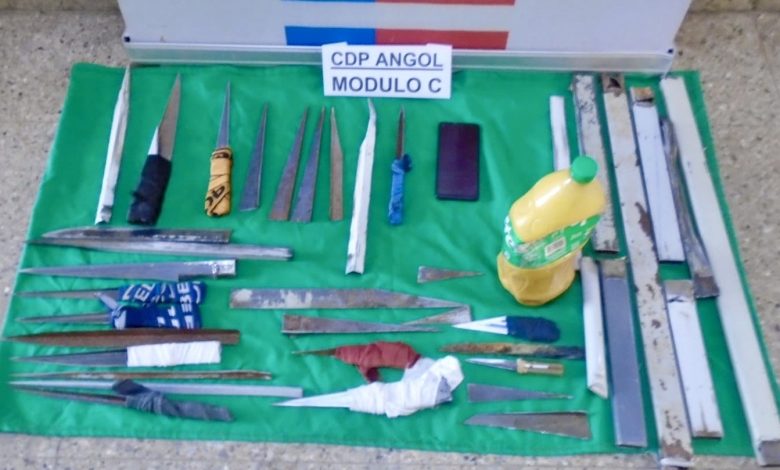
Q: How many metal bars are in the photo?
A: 9